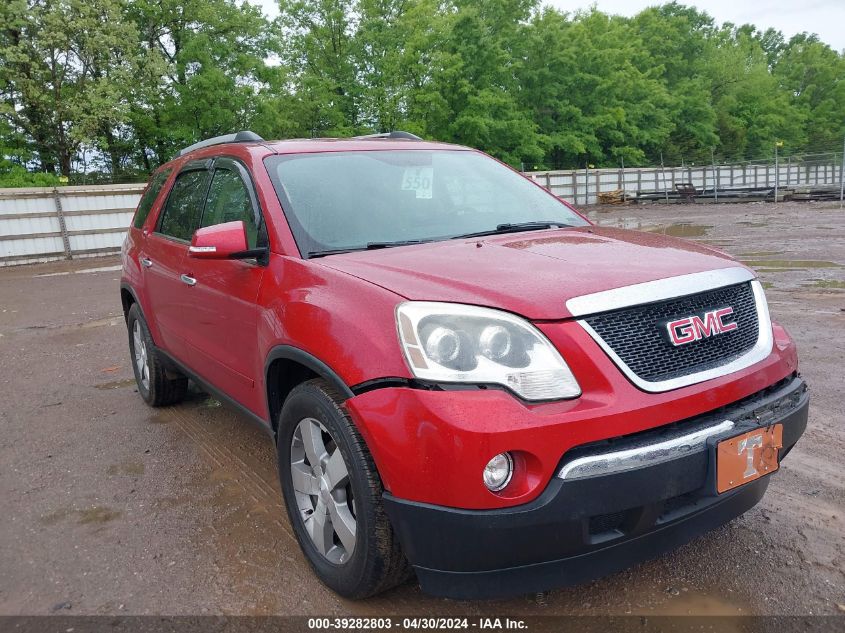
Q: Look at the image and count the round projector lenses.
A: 2